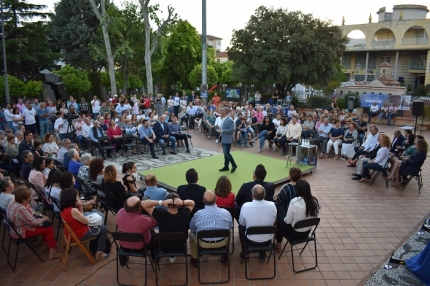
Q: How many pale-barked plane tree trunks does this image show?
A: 2